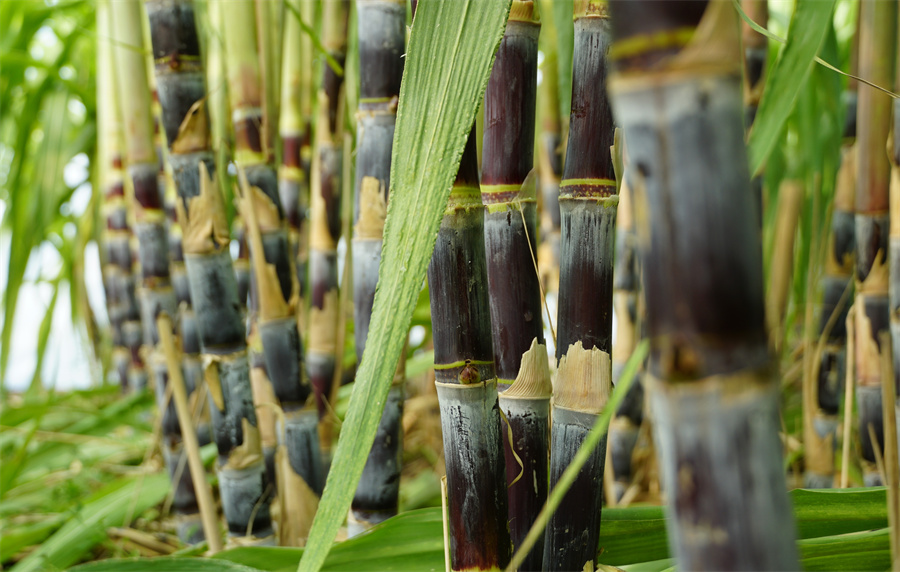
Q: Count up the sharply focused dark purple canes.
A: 3